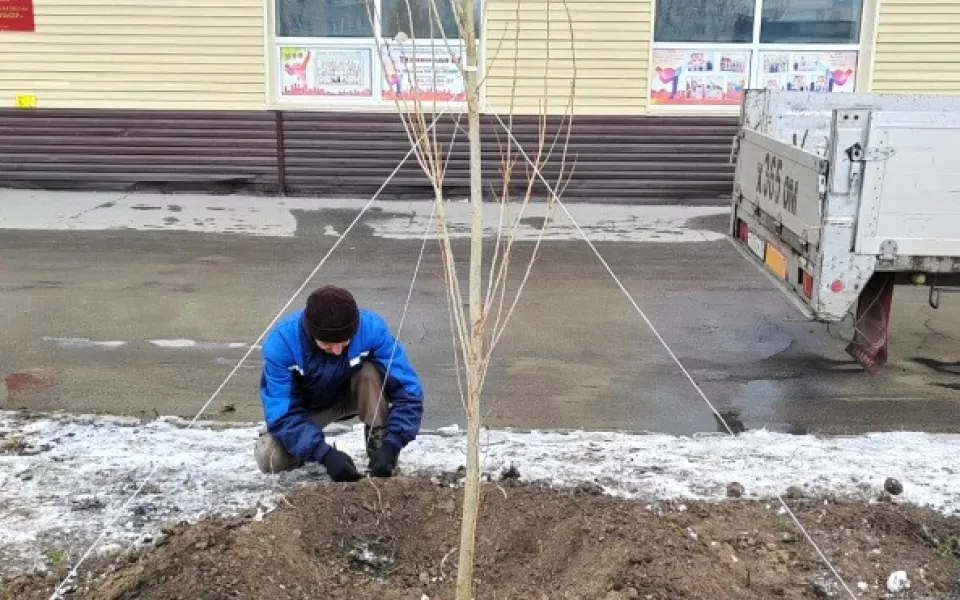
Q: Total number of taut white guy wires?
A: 3